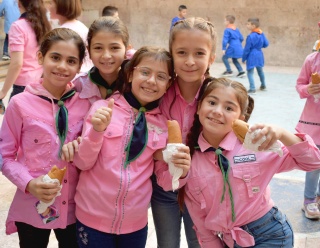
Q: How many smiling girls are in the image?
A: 5